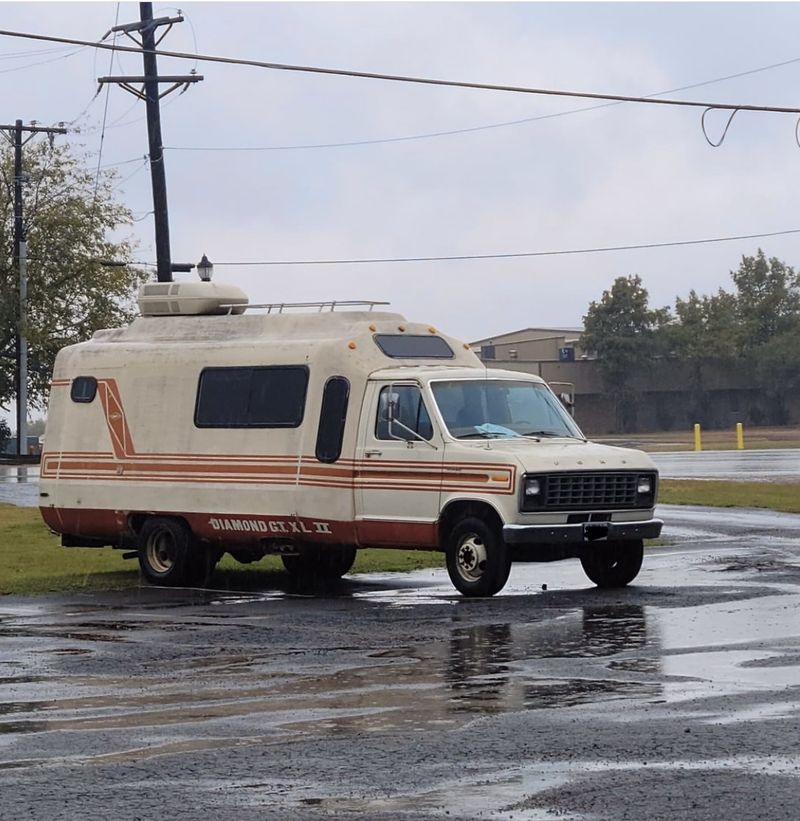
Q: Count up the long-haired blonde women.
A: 0